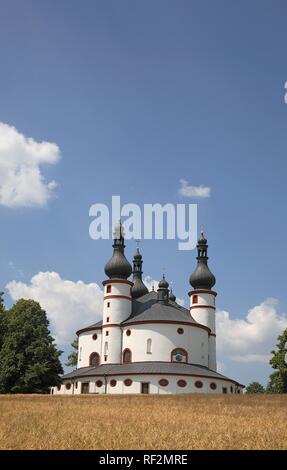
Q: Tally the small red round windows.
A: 12